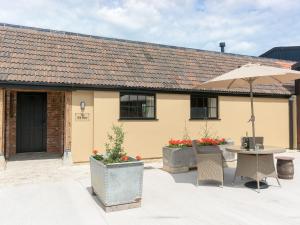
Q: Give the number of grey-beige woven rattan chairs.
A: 2